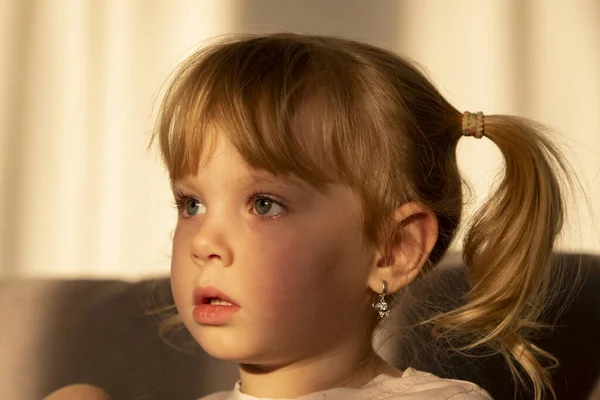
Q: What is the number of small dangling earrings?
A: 1